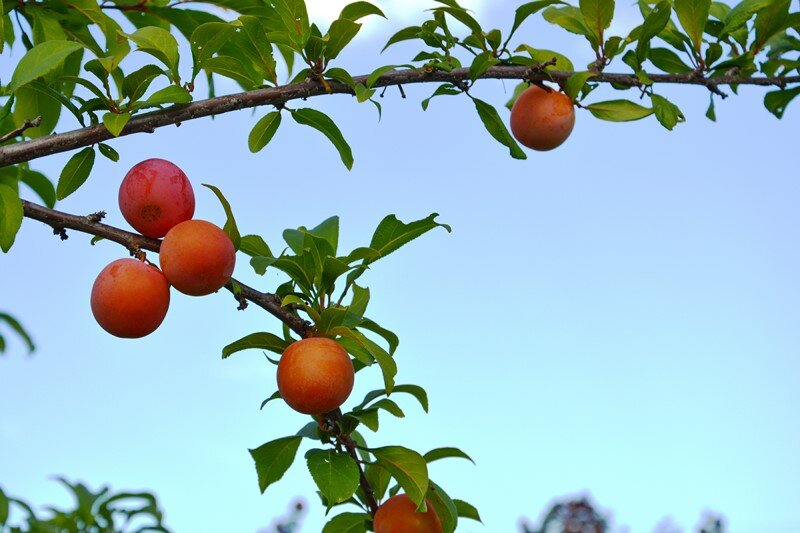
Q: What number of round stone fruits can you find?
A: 6